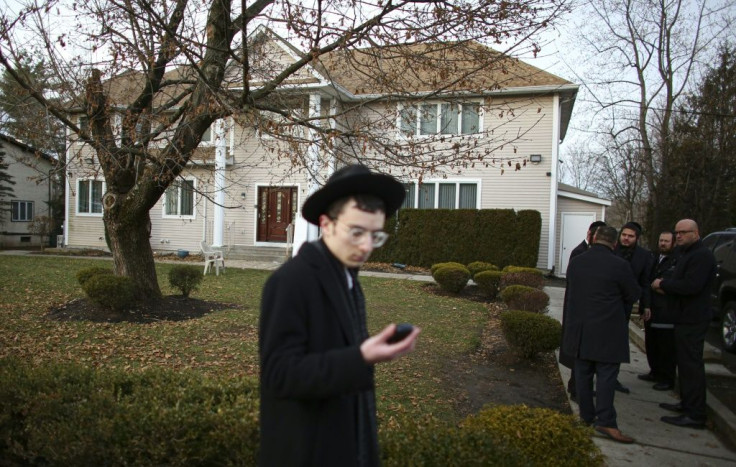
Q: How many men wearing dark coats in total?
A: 6